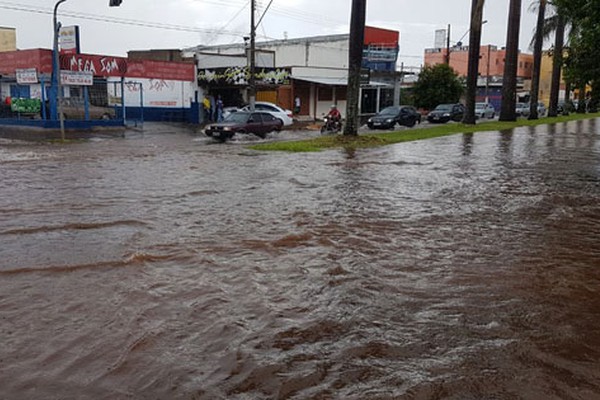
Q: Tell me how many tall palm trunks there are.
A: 5